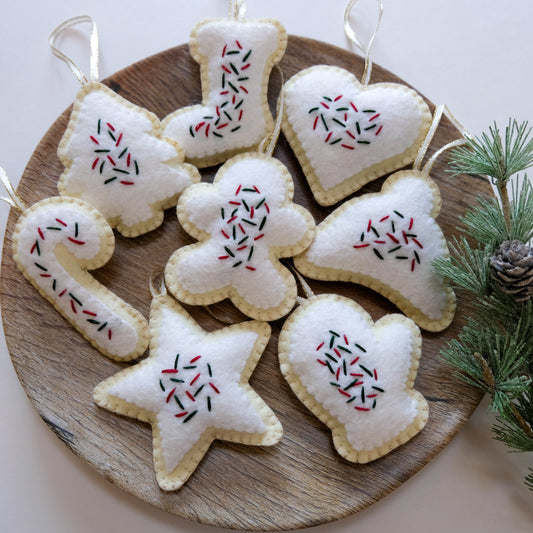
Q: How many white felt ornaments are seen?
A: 8